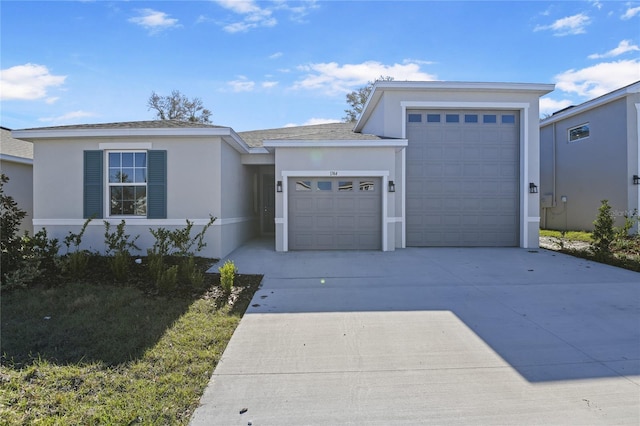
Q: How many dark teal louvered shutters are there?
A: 2